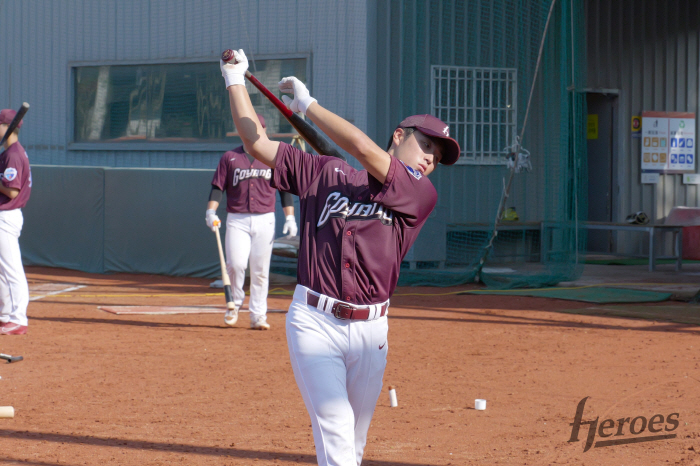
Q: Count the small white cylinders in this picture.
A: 2